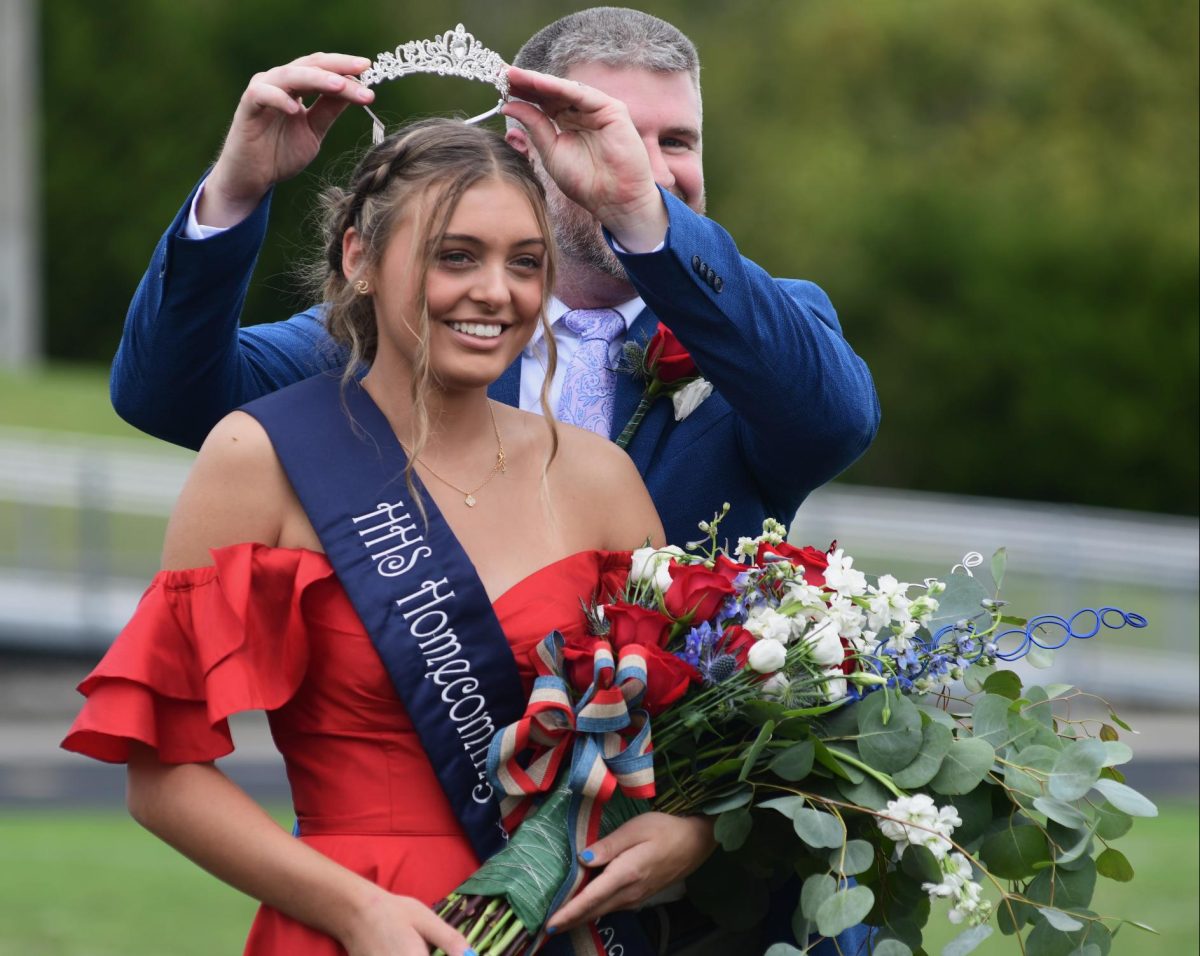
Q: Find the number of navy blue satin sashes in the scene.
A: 1